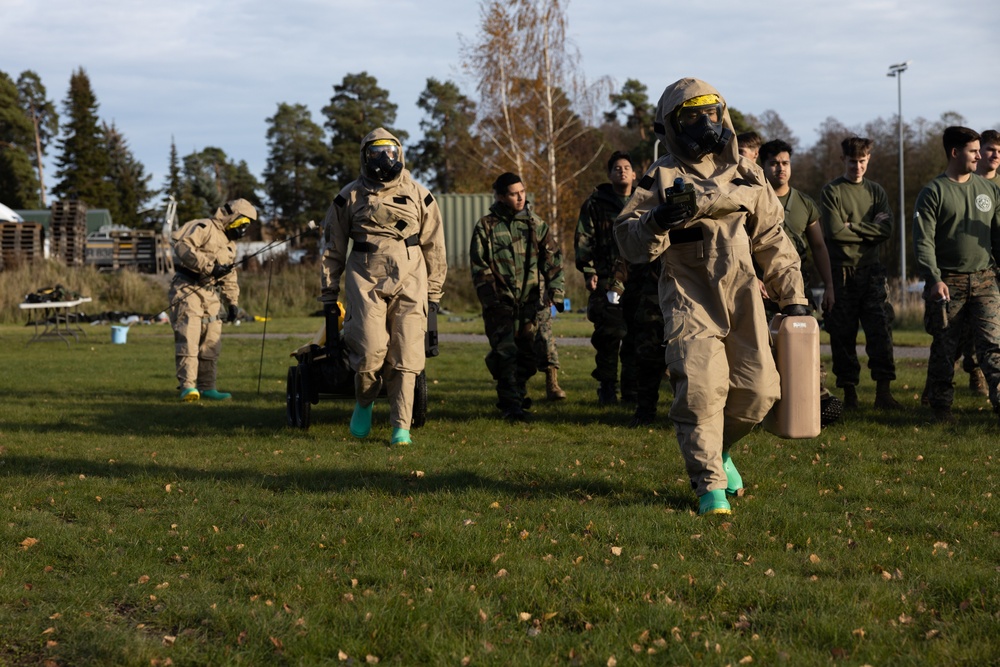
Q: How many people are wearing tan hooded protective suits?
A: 3